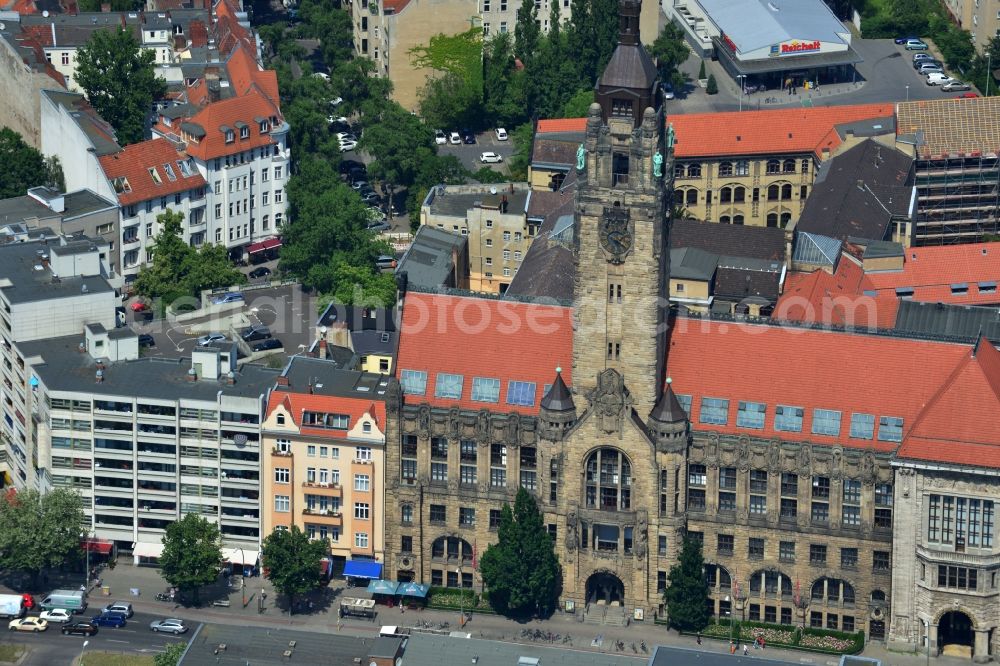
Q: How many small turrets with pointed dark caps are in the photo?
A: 2